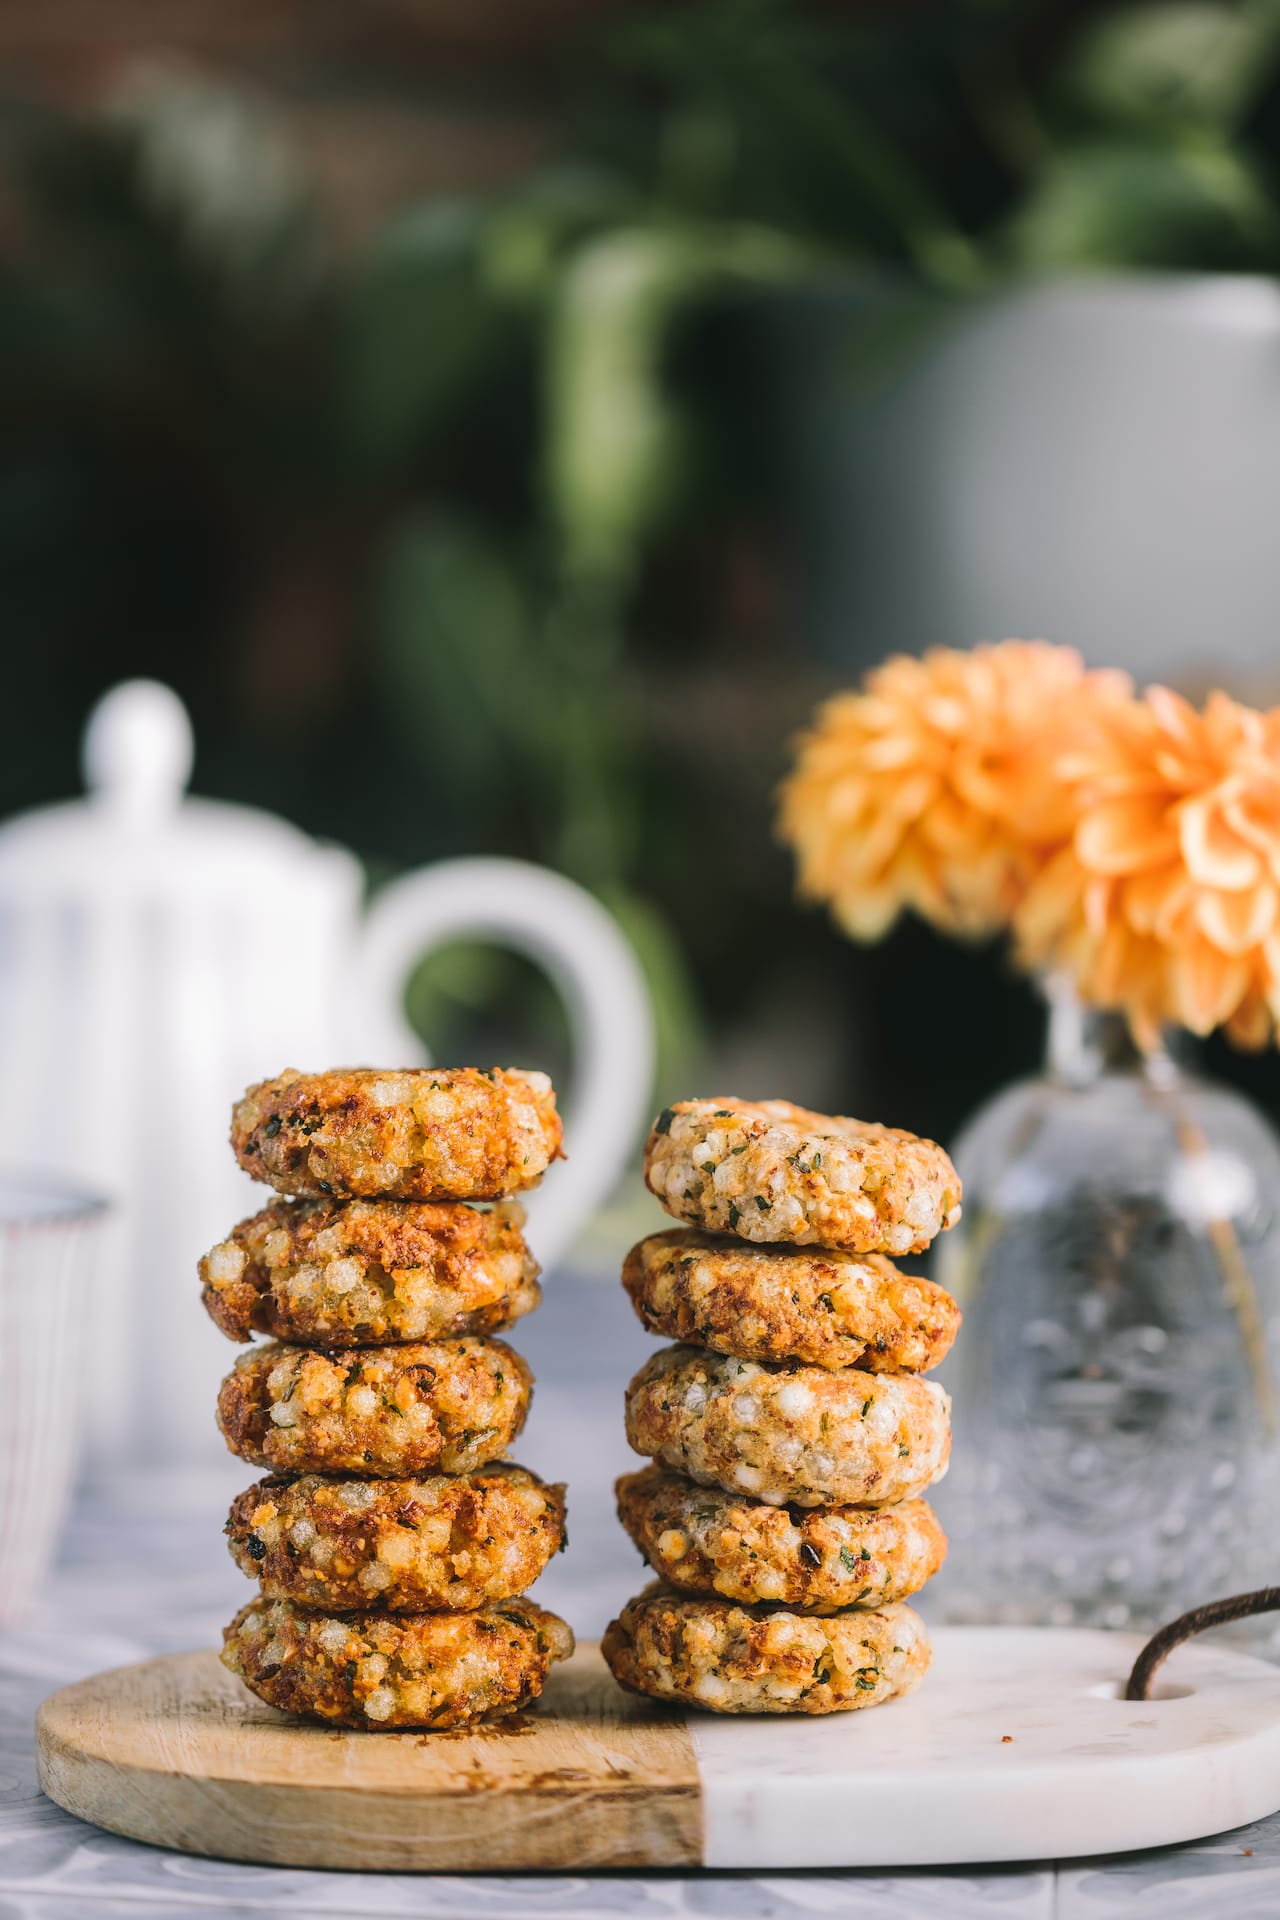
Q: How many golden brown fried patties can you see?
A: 10